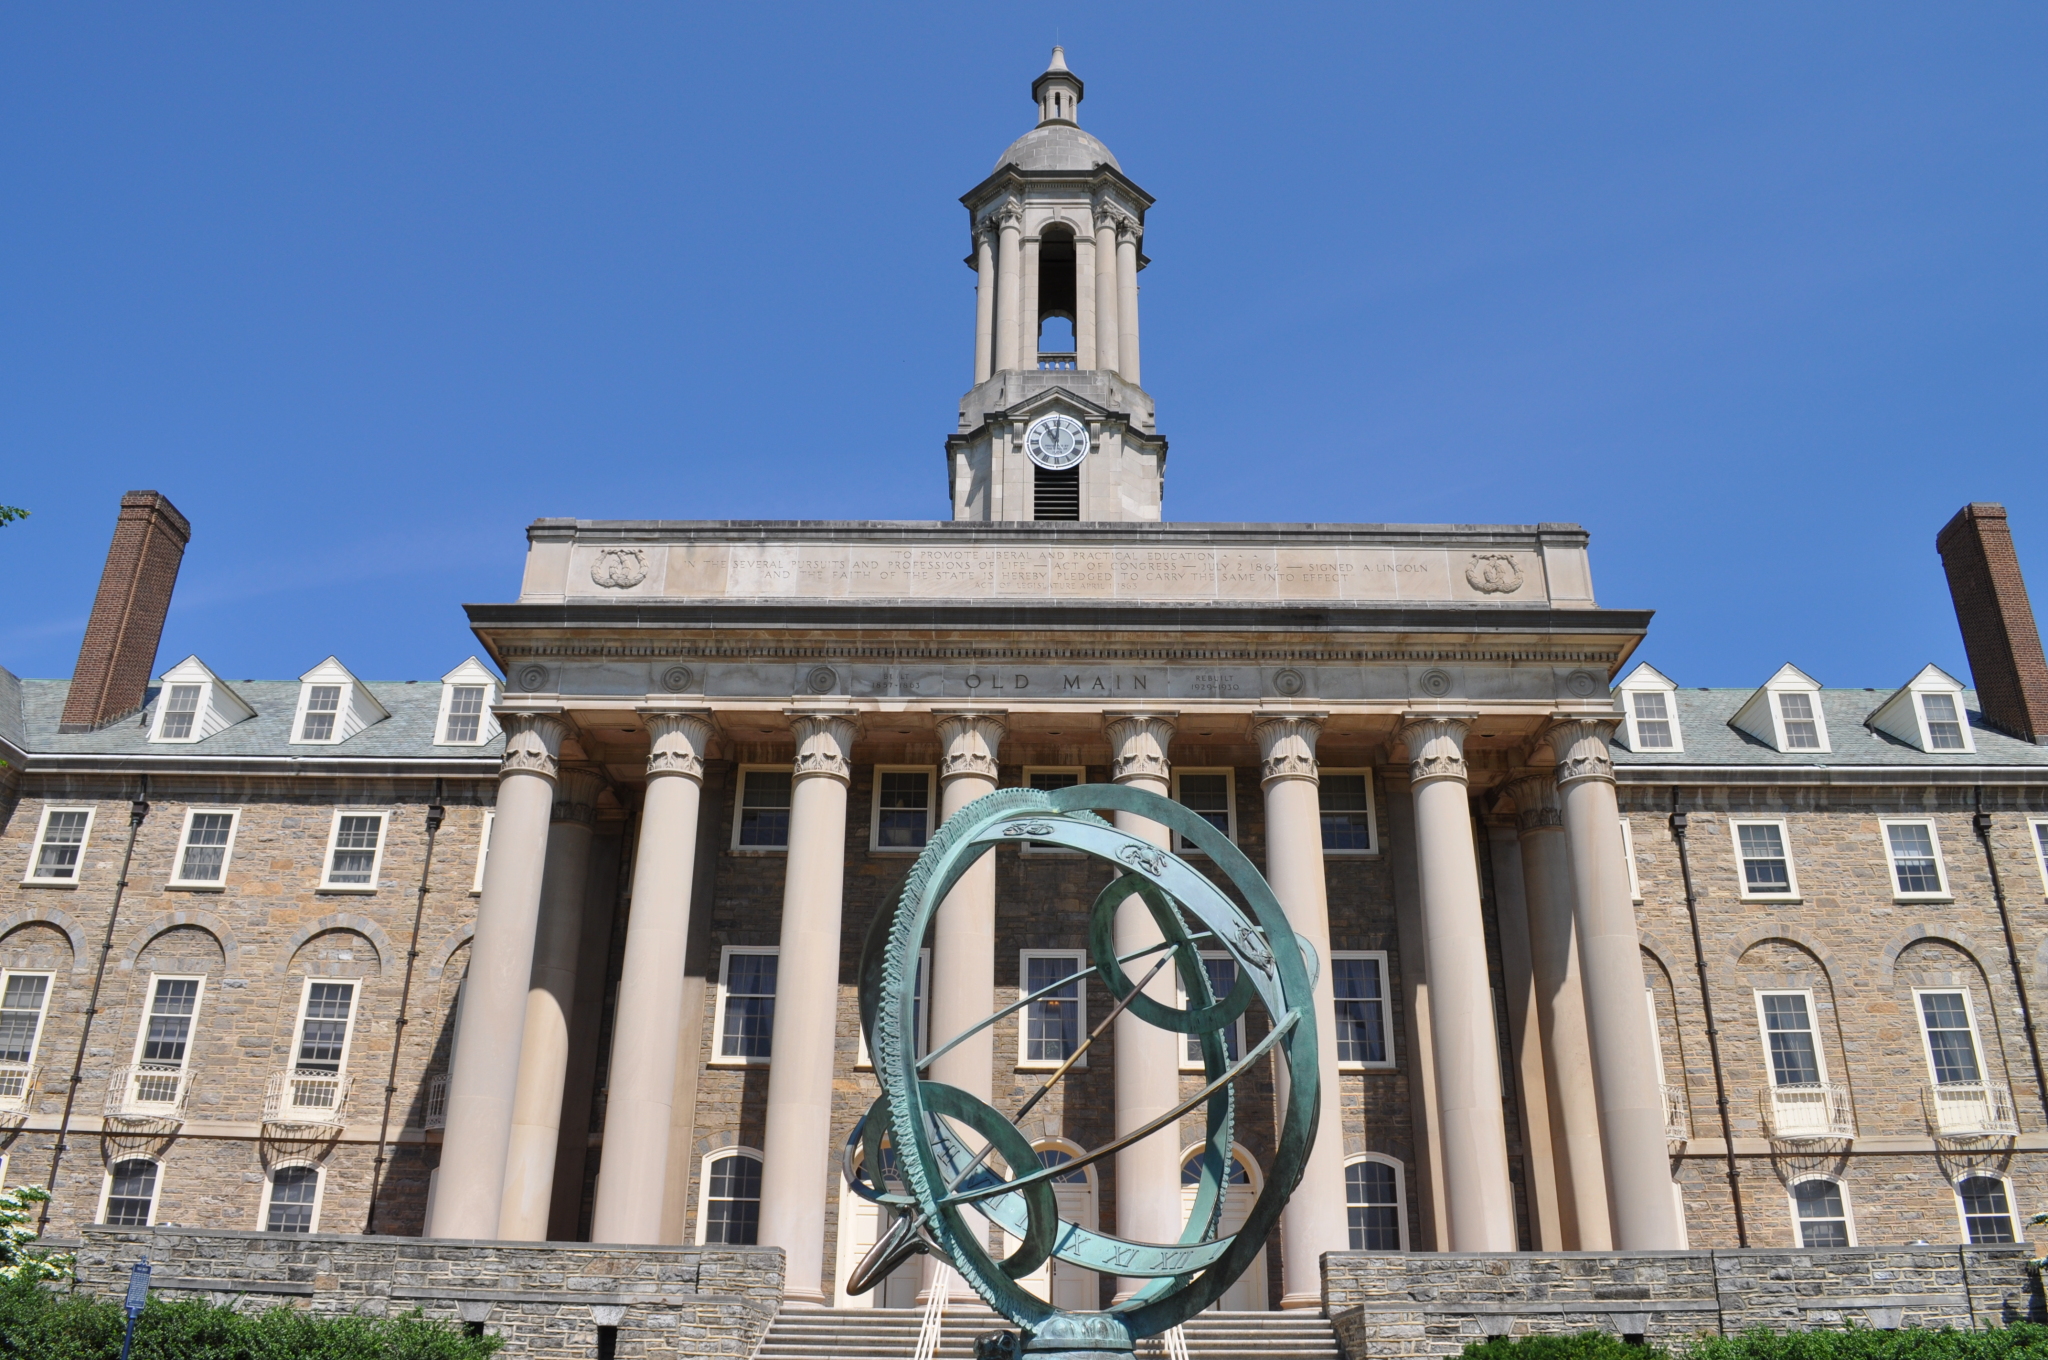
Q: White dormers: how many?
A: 6